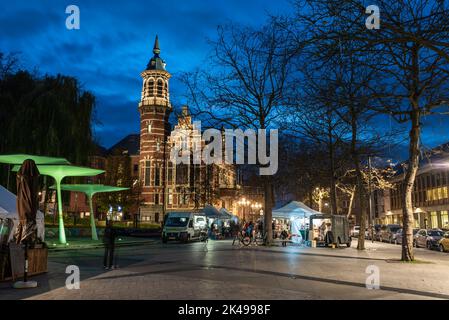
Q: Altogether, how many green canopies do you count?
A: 3